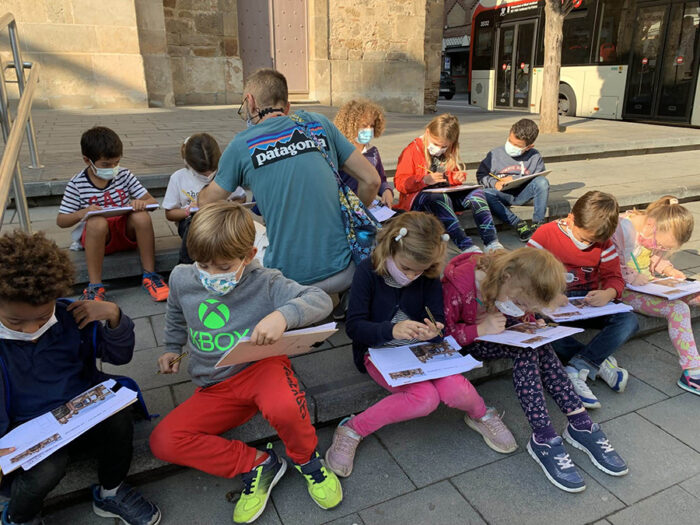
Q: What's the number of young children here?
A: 11